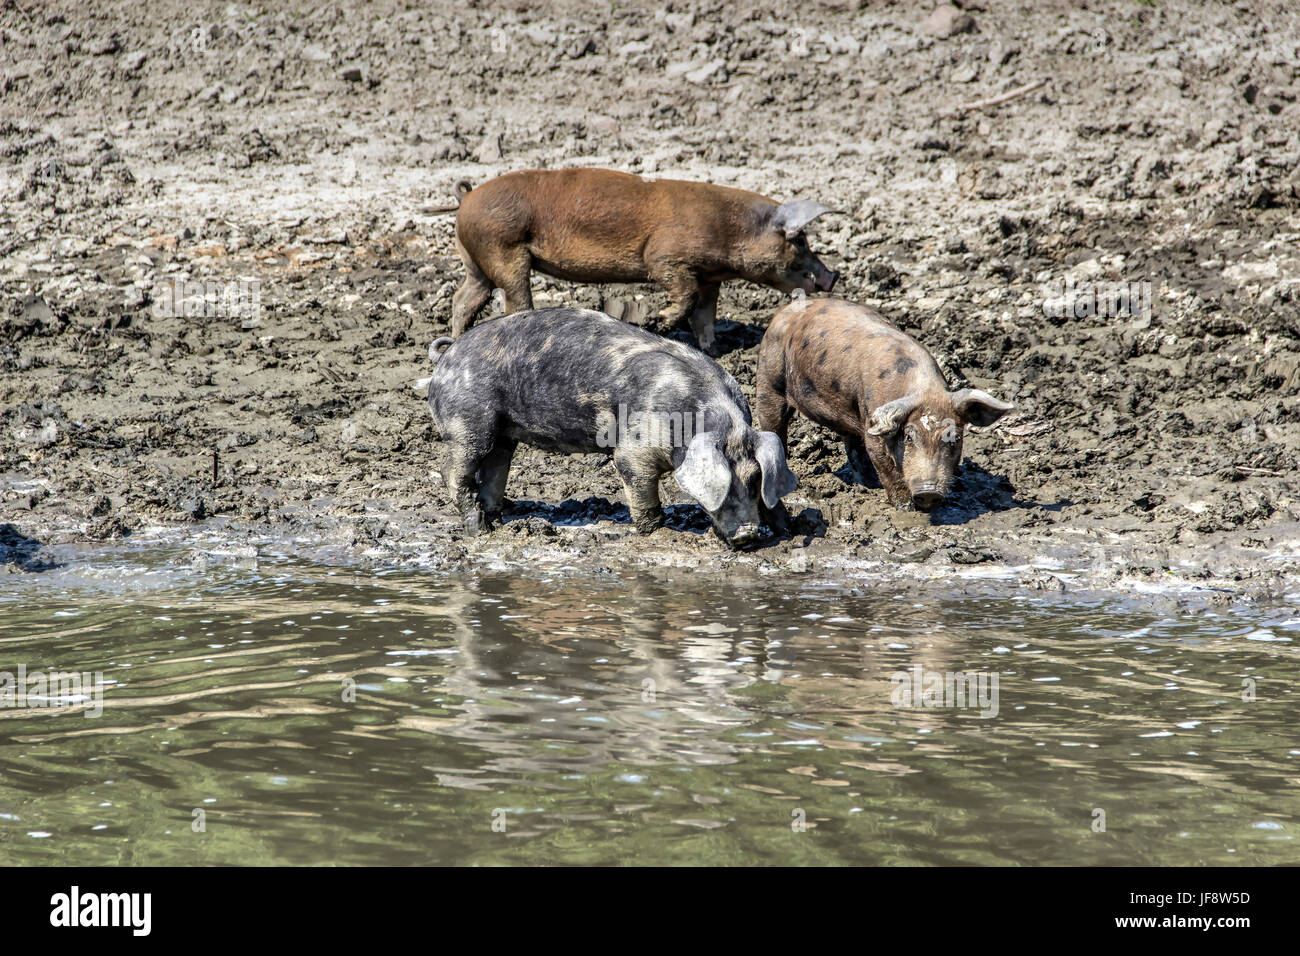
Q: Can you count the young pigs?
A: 3